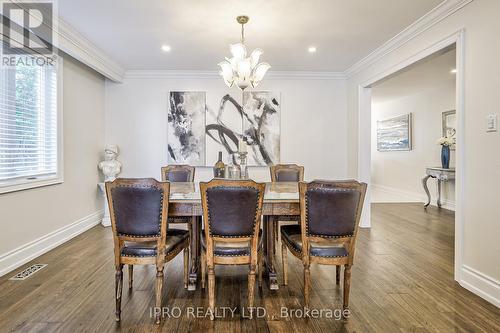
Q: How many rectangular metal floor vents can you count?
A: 1